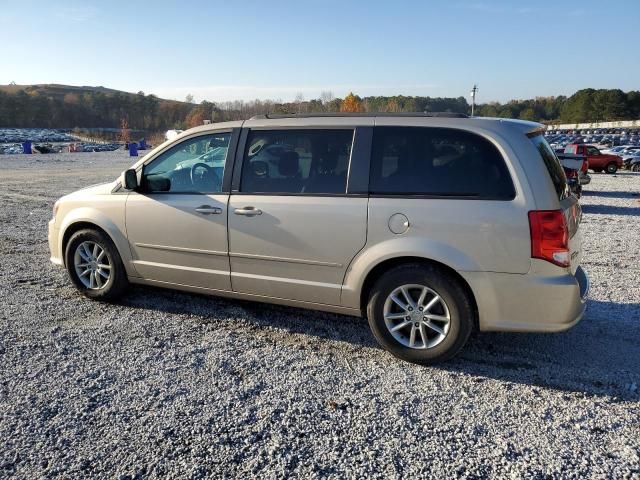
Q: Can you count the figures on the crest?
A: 0